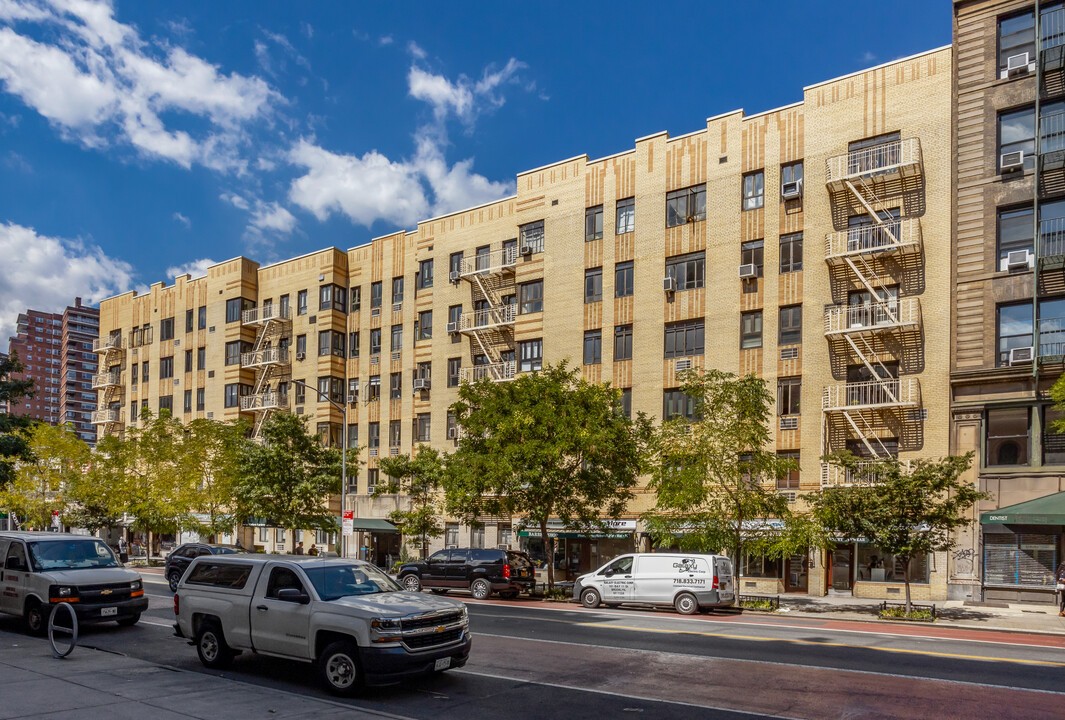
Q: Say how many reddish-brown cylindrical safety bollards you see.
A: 0